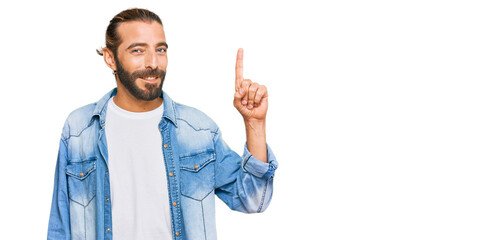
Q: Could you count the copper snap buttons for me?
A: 6